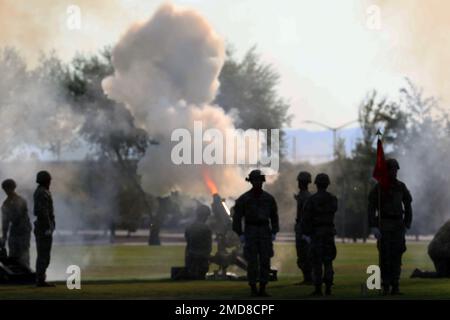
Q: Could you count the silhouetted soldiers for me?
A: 8